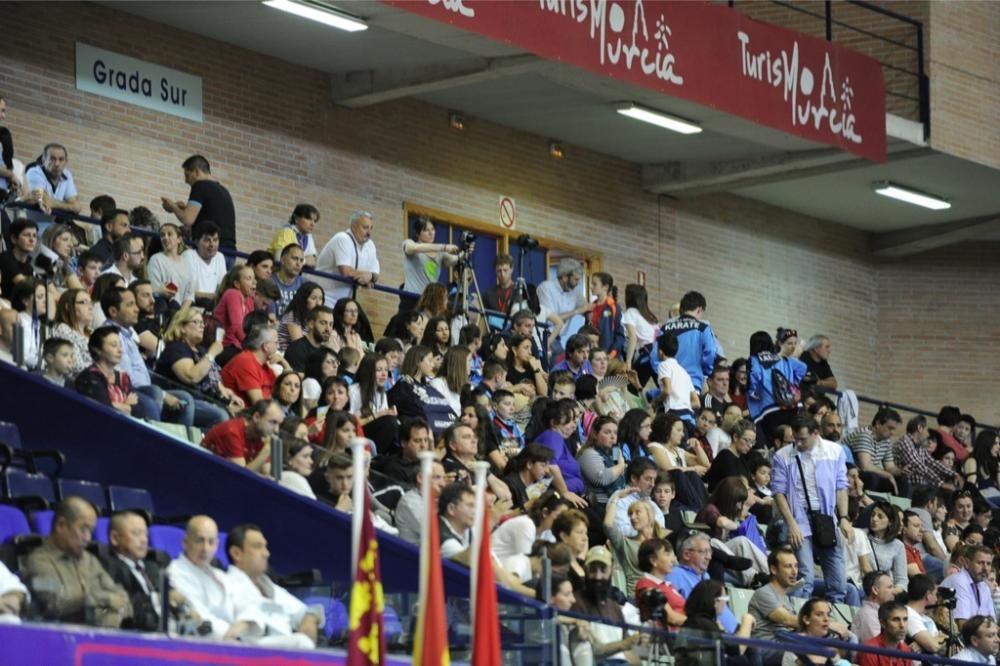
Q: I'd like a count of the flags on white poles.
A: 3